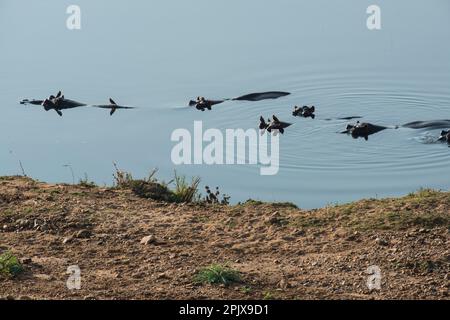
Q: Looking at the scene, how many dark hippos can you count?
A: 6